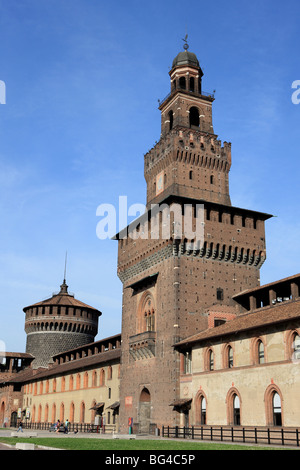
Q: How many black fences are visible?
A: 2